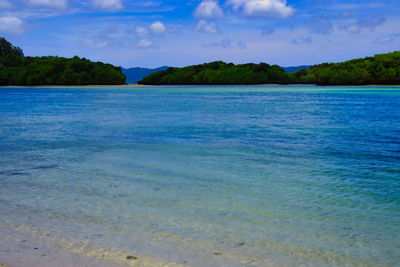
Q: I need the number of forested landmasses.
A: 3